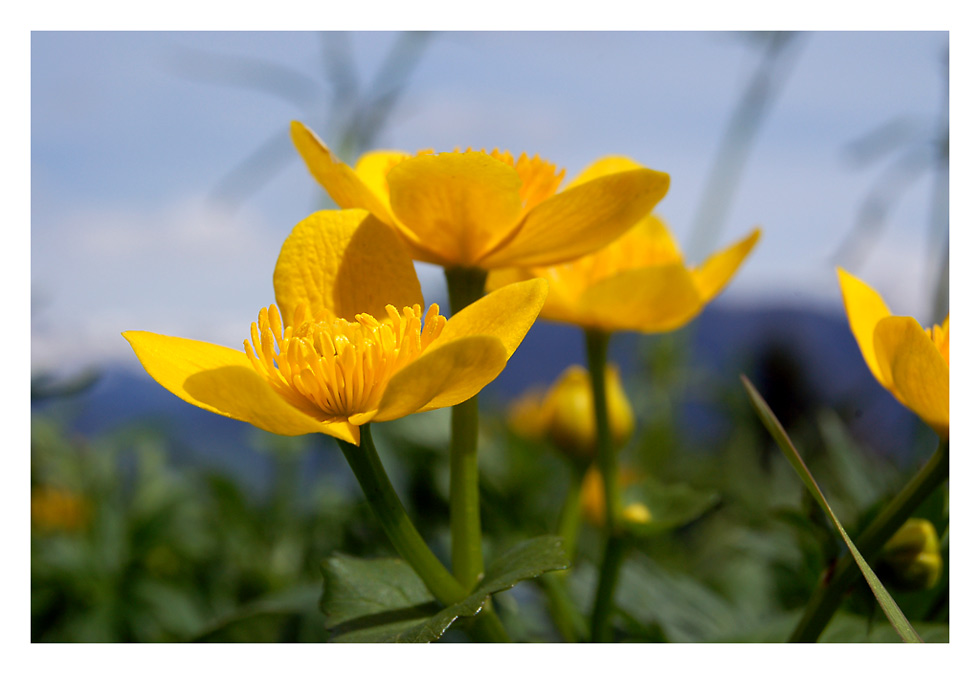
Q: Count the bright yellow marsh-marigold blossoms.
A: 4